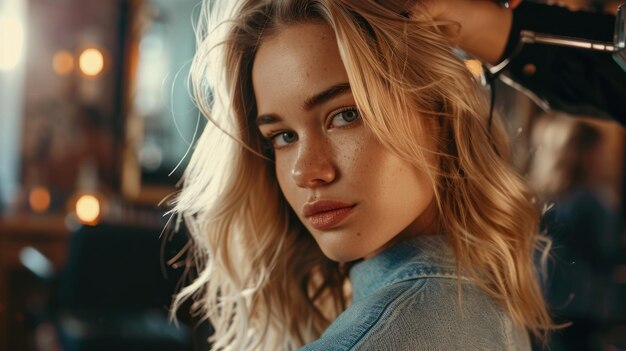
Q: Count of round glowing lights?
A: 4